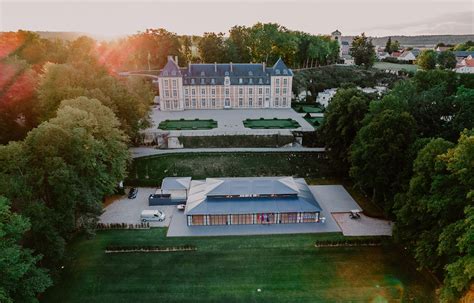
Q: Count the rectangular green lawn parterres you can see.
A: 2